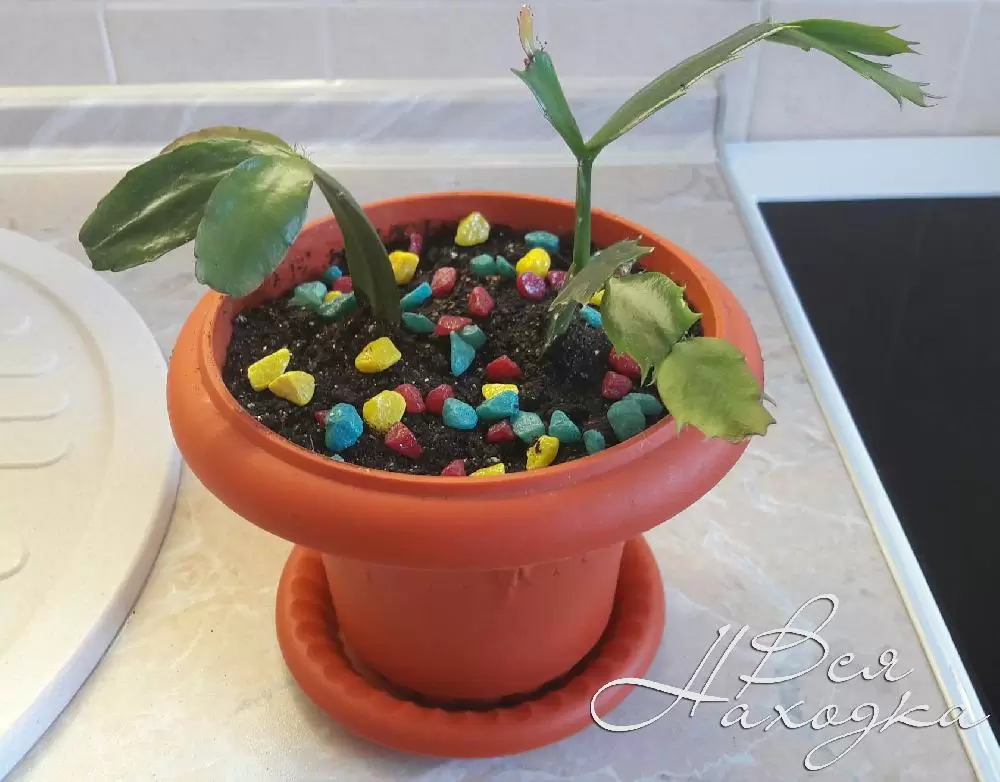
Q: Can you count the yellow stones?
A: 12